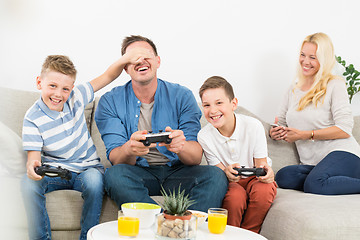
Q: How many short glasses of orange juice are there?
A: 2